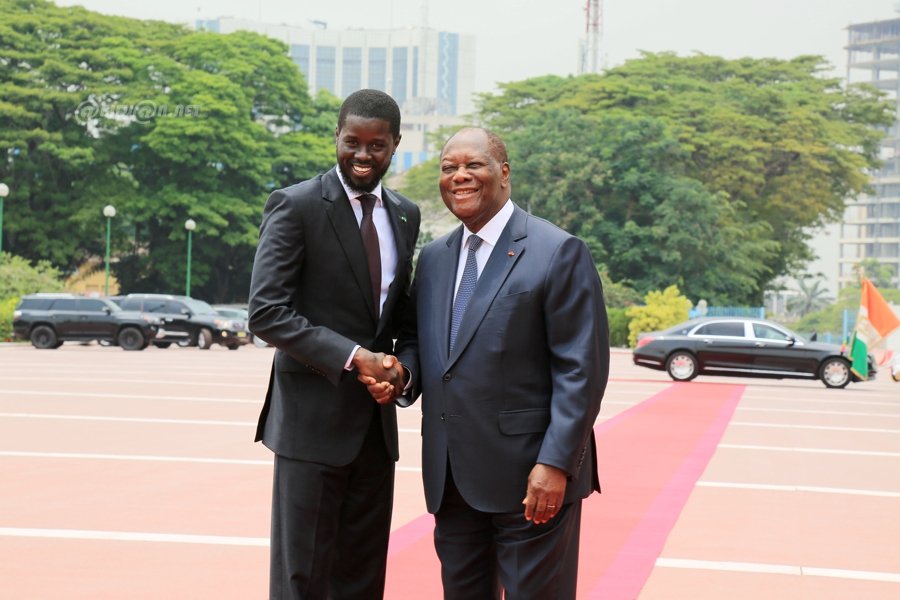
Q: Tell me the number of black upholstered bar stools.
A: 0